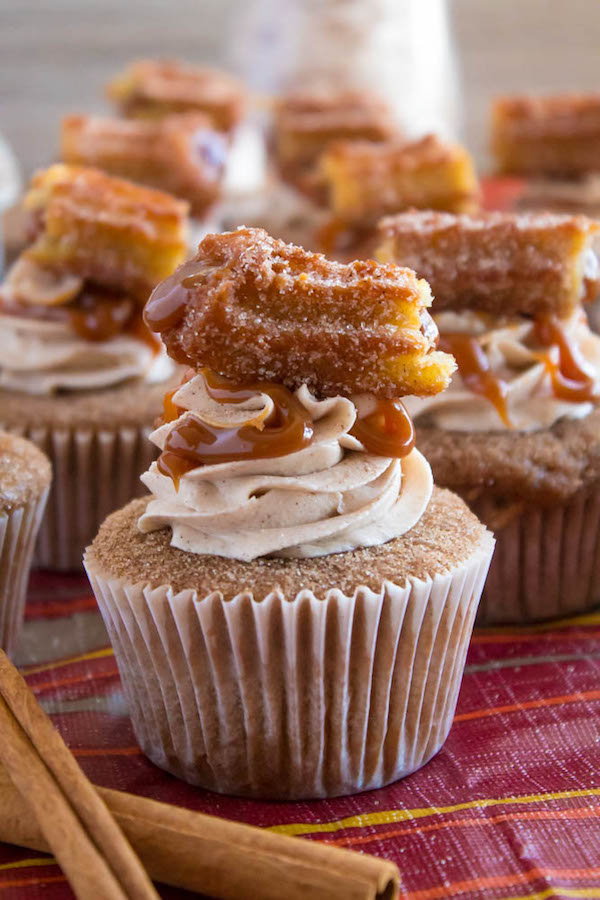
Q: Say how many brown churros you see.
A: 8